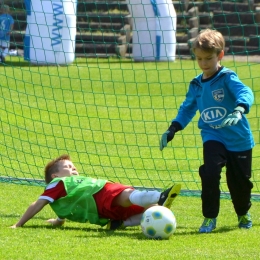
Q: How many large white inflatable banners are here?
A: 2